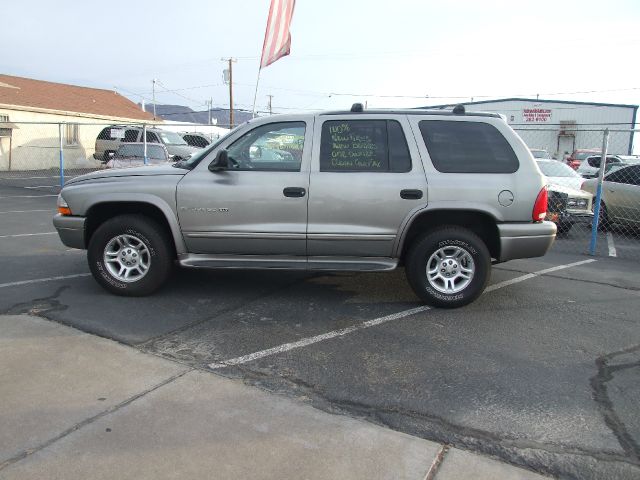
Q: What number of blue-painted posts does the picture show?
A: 3